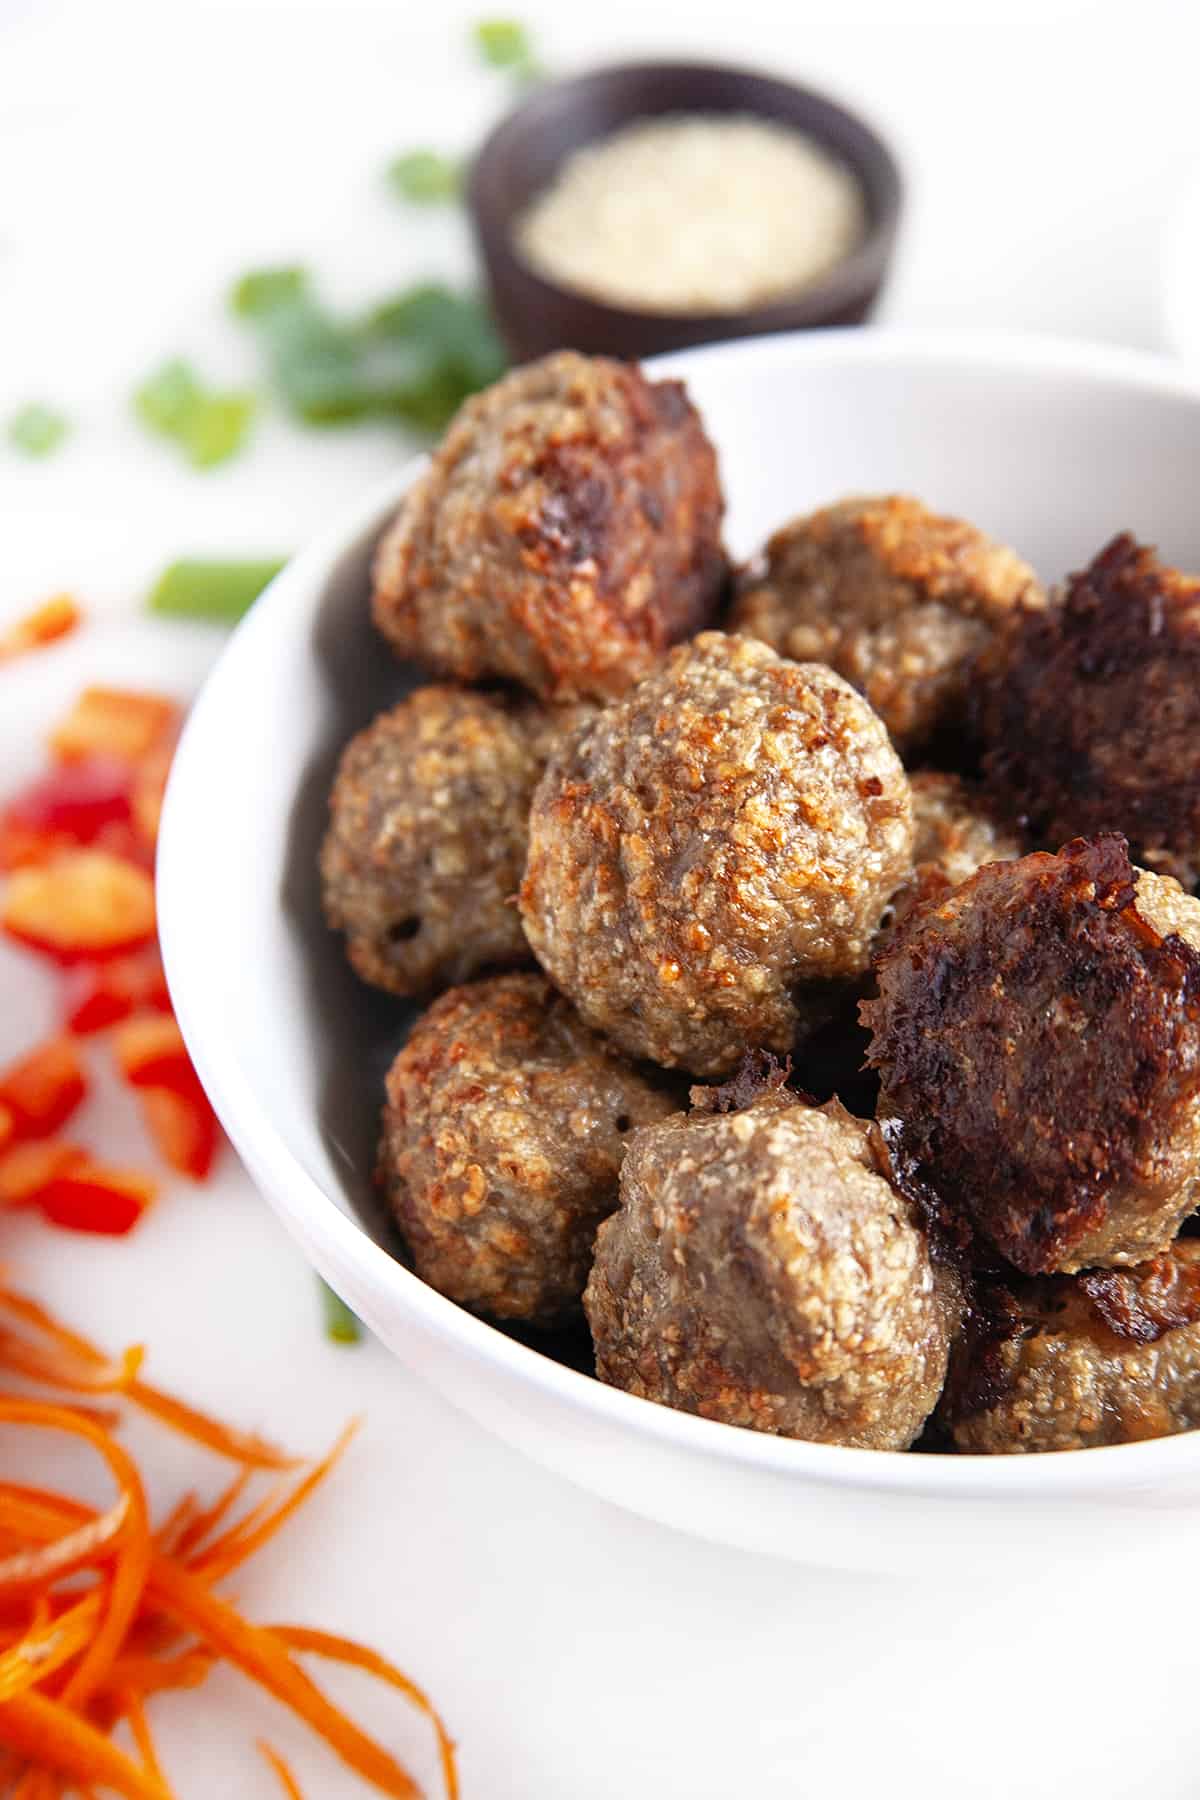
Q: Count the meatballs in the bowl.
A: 10